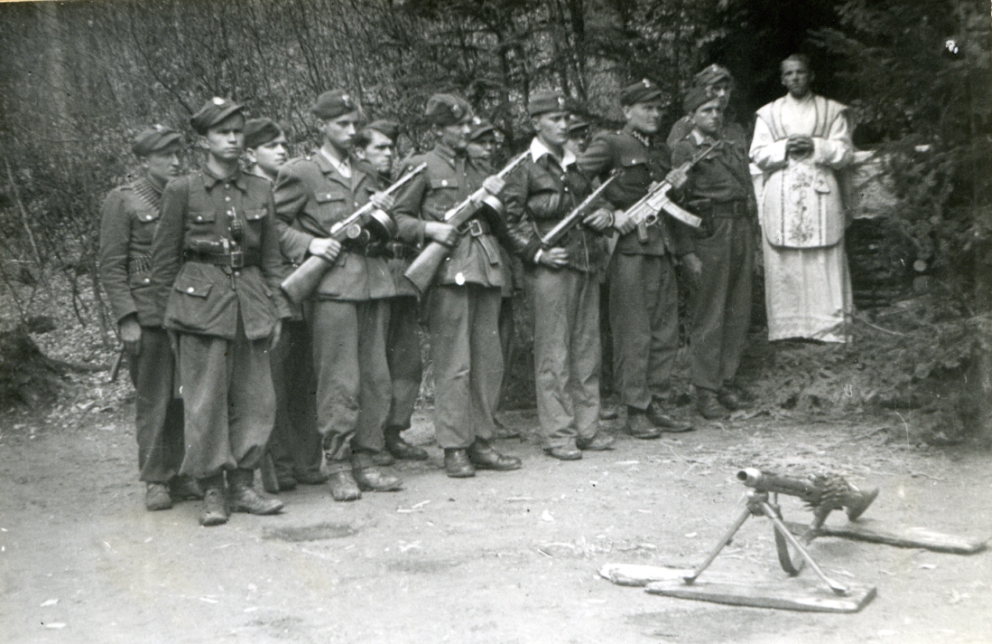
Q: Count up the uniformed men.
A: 12